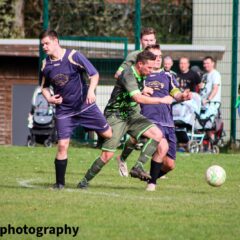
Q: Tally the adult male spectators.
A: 3